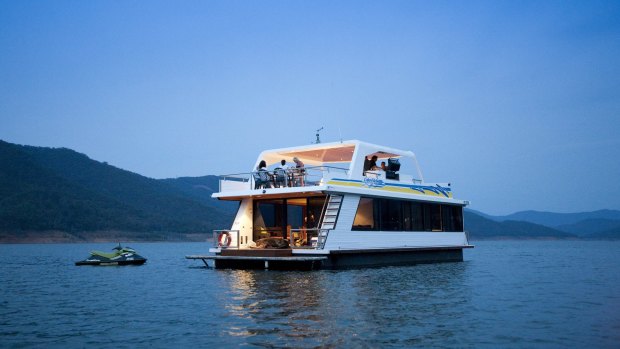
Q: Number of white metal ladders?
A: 1